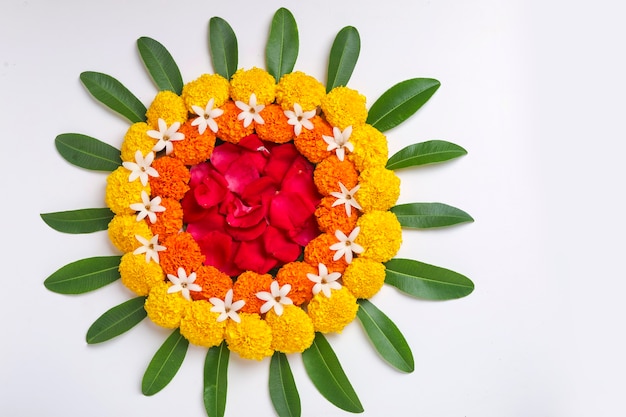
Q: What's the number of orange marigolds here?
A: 13